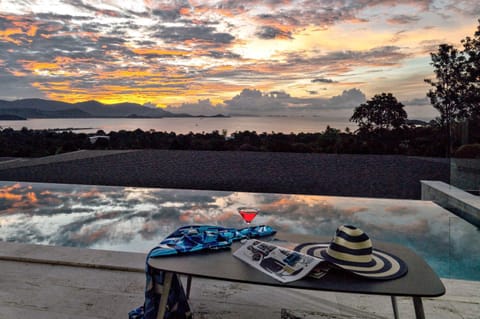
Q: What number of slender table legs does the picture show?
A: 4